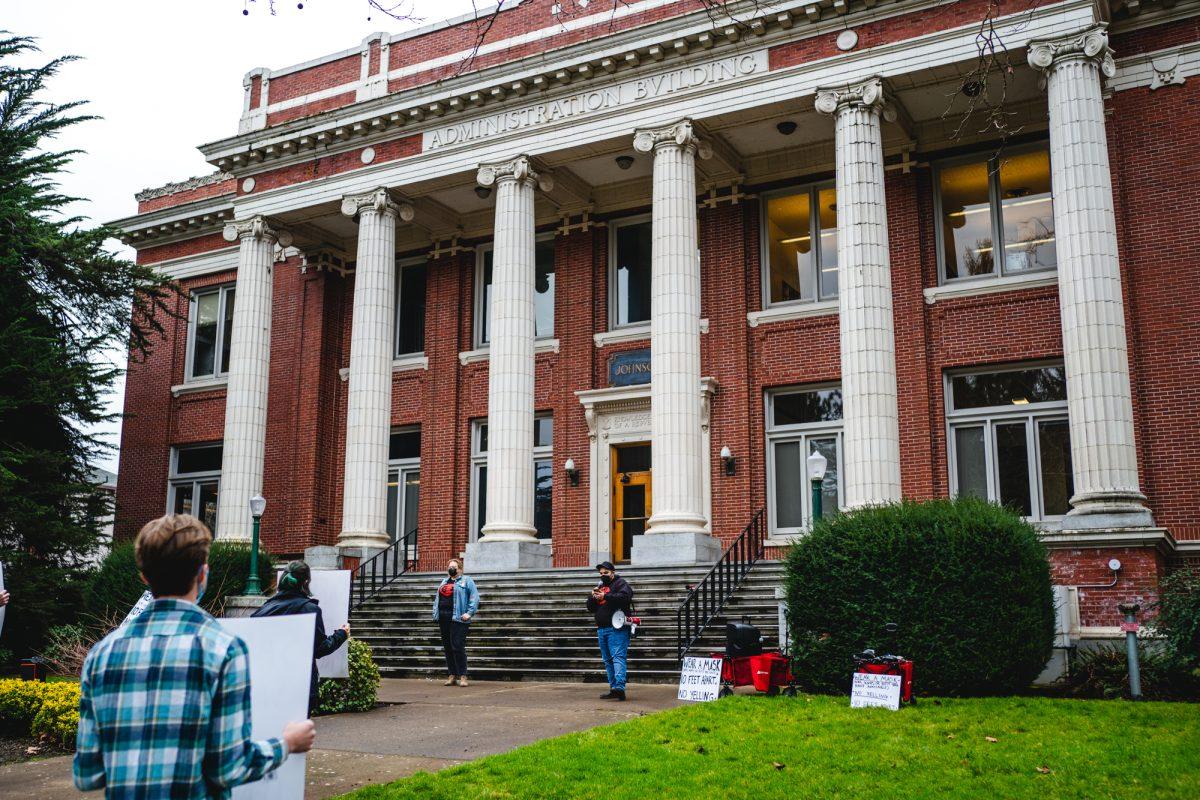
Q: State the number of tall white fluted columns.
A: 6